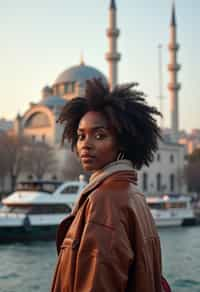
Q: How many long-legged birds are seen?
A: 0